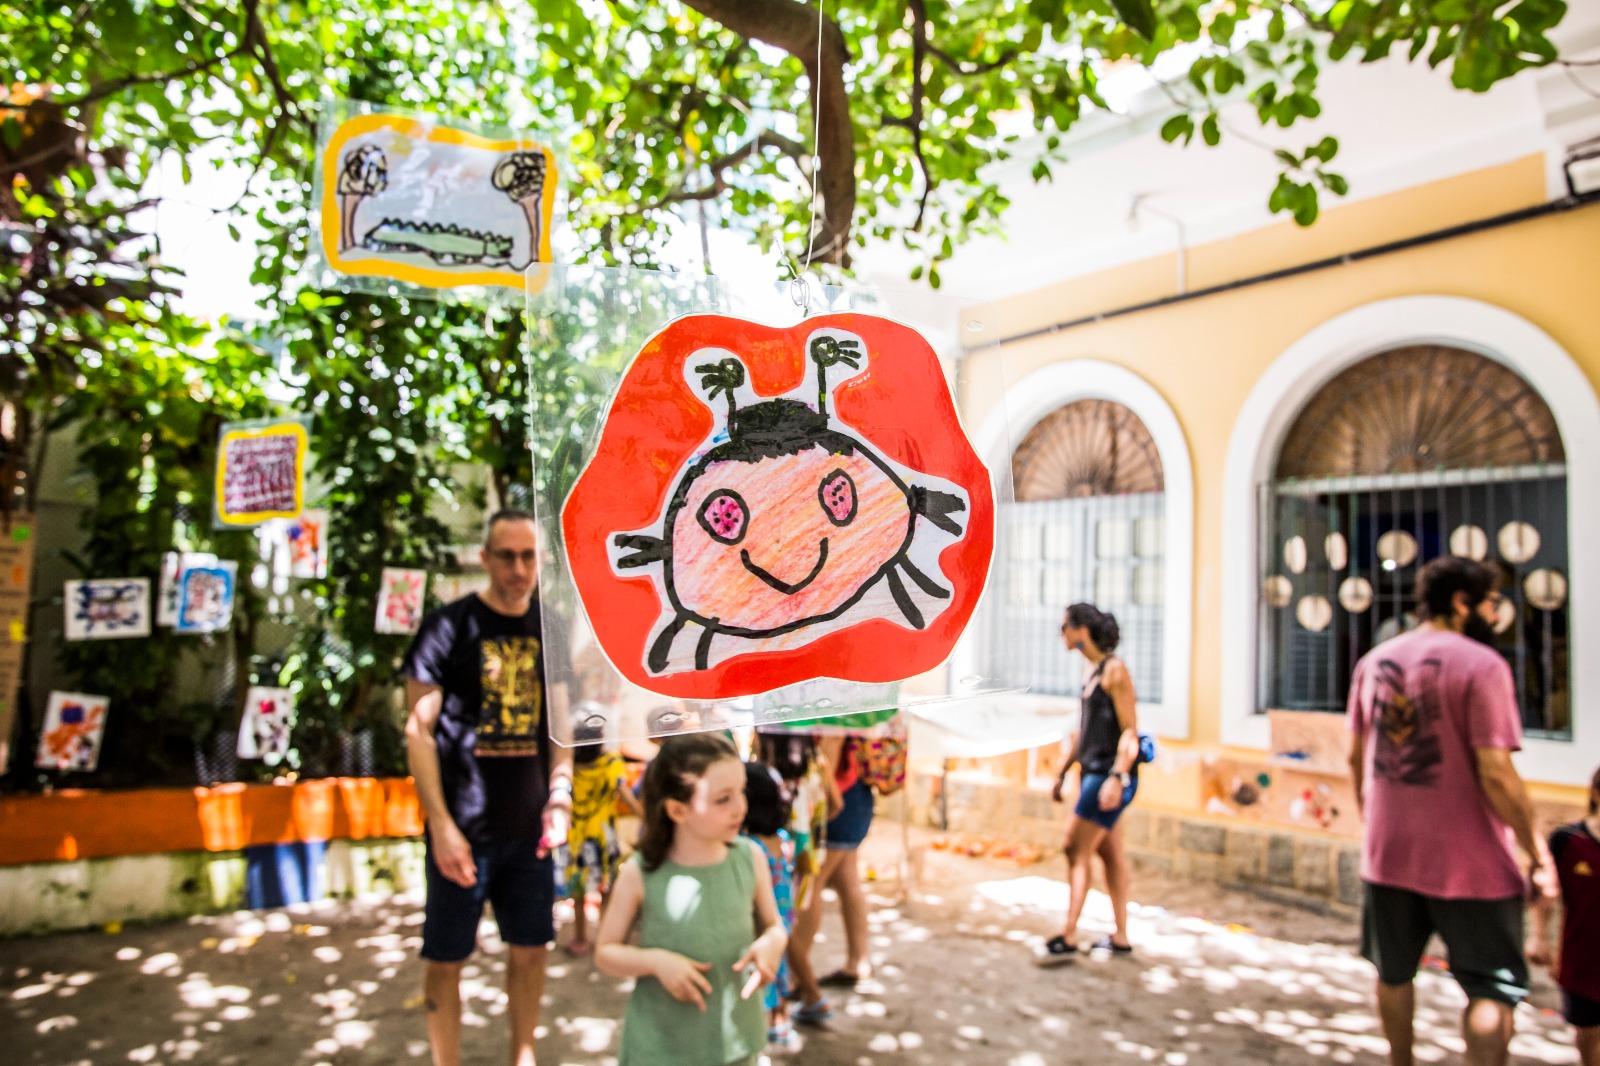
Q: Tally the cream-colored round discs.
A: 10